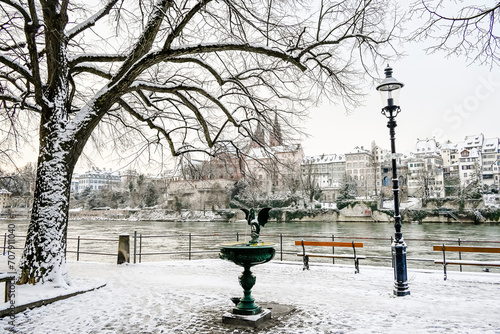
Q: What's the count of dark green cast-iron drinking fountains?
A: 1